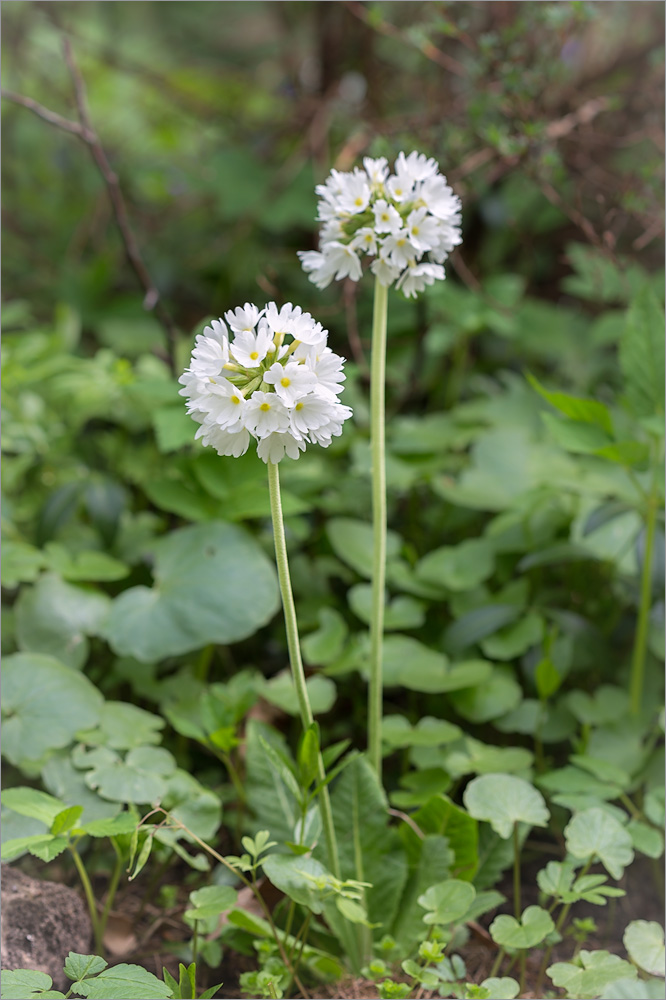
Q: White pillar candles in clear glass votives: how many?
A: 0